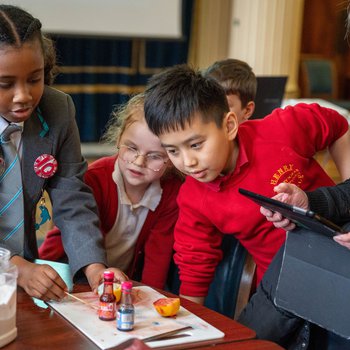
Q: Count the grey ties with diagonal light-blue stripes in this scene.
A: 1